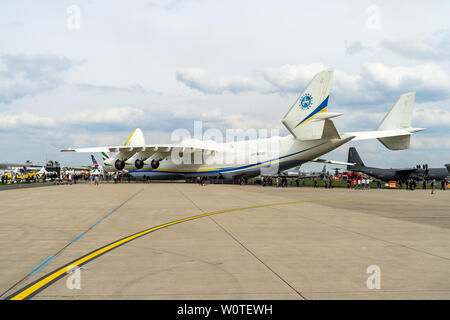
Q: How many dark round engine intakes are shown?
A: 3